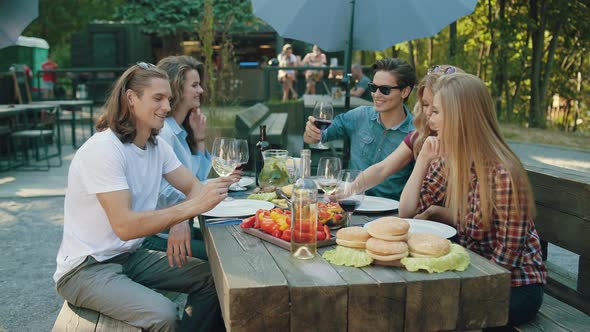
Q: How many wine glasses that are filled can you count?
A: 5